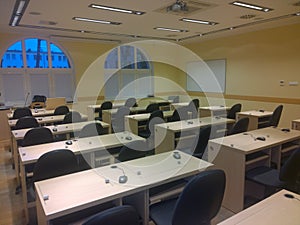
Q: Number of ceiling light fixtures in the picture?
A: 6